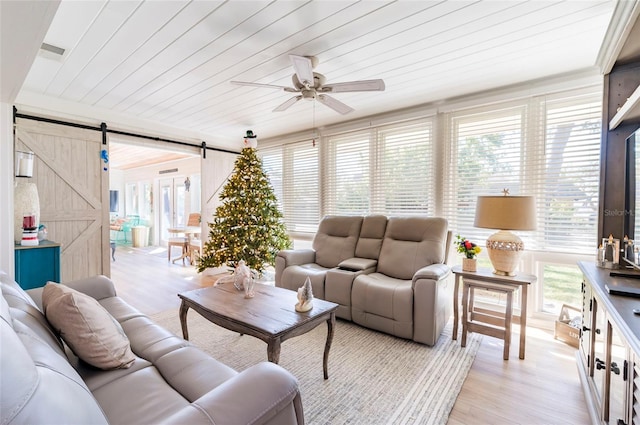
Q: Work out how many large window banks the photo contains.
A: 3